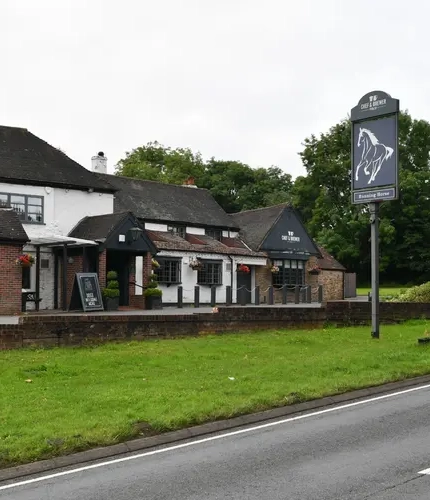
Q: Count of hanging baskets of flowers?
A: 6